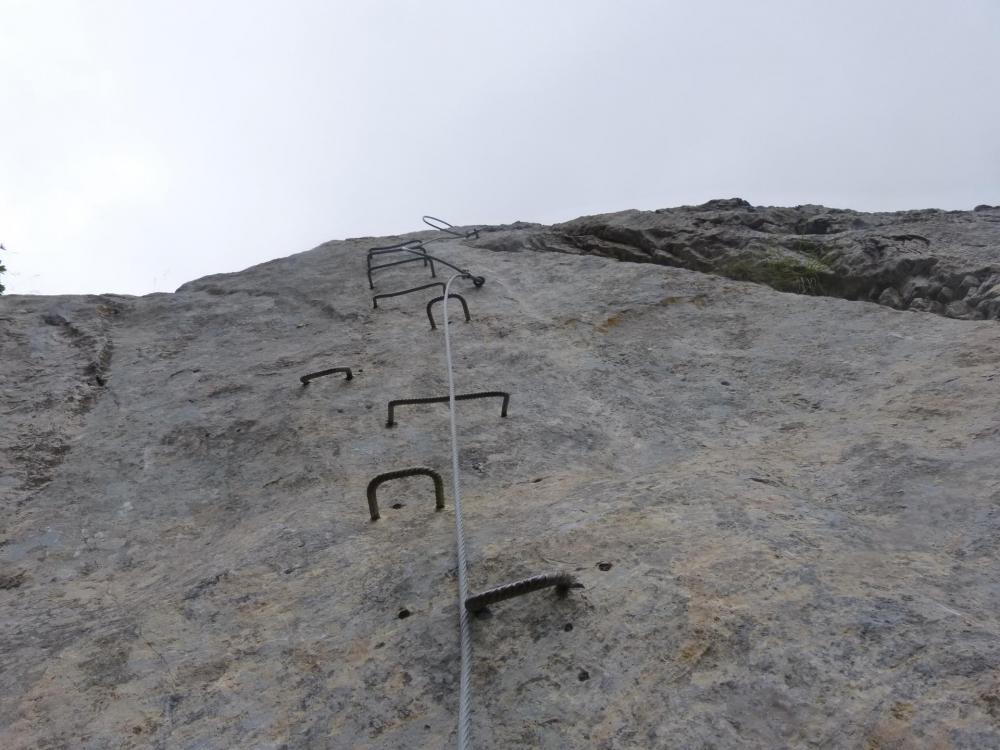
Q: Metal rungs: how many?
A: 9